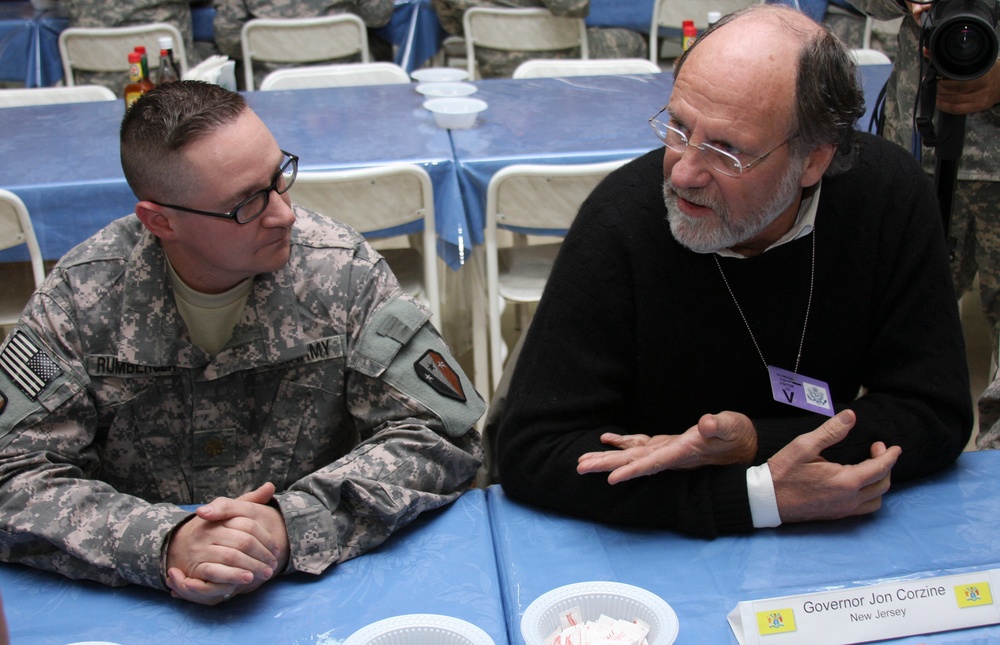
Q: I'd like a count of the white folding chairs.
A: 12